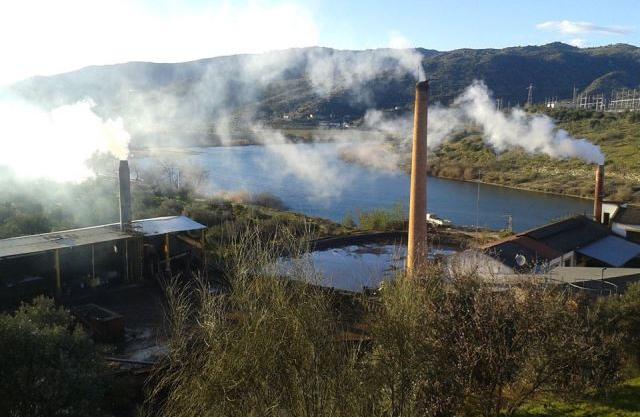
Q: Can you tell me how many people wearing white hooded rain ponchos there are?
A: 0